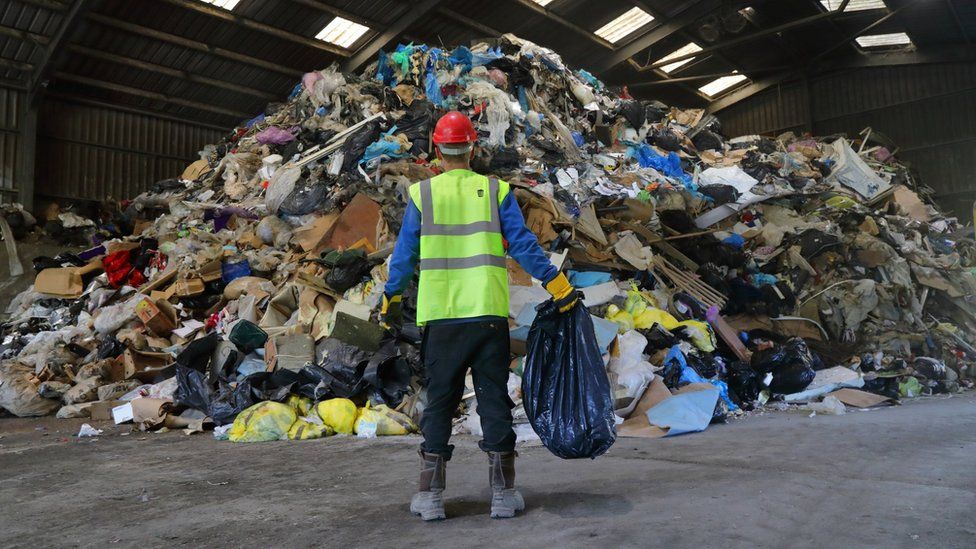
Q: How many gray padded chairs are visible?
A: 0